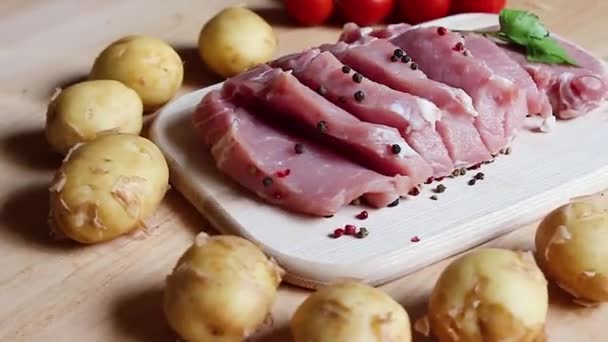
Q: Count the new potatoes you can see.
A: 8